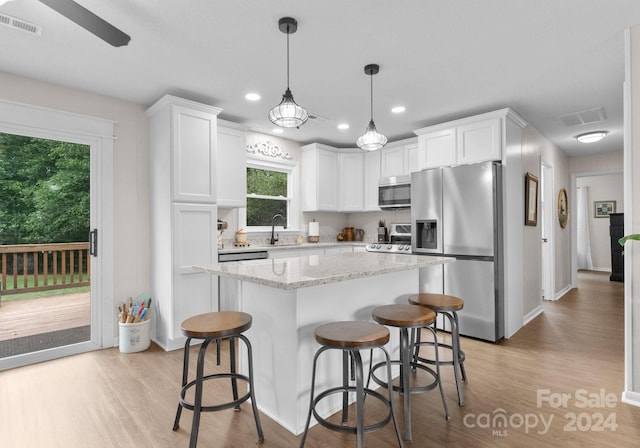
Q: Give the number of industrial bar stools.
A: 4